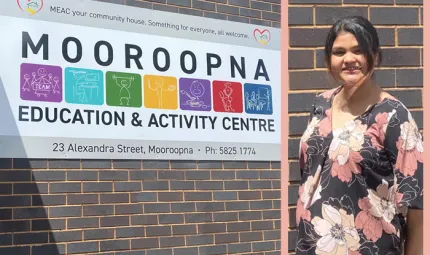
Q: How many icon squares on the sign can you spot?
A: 7